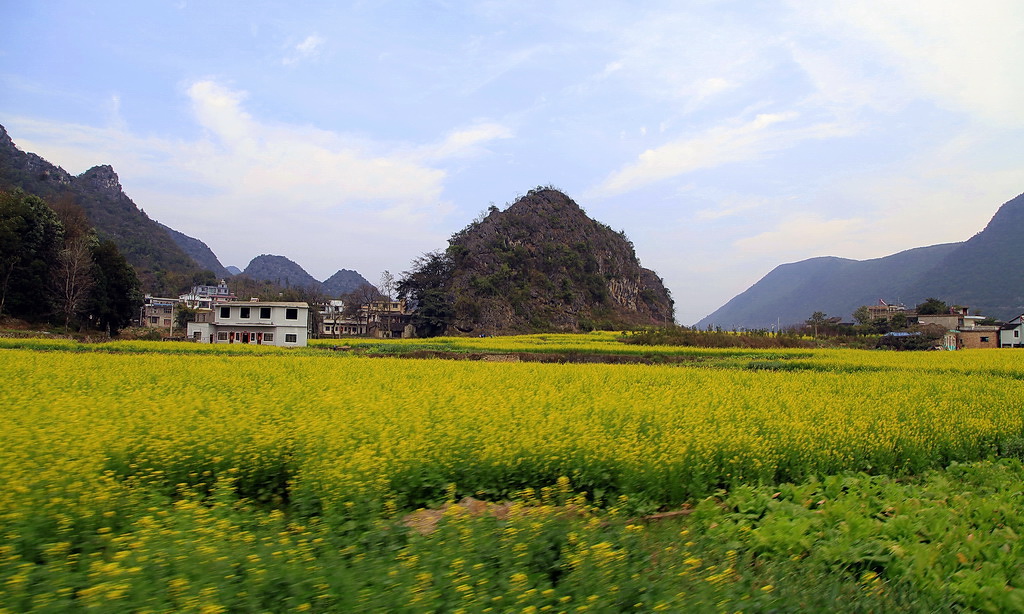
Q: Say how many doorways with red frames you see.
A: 3